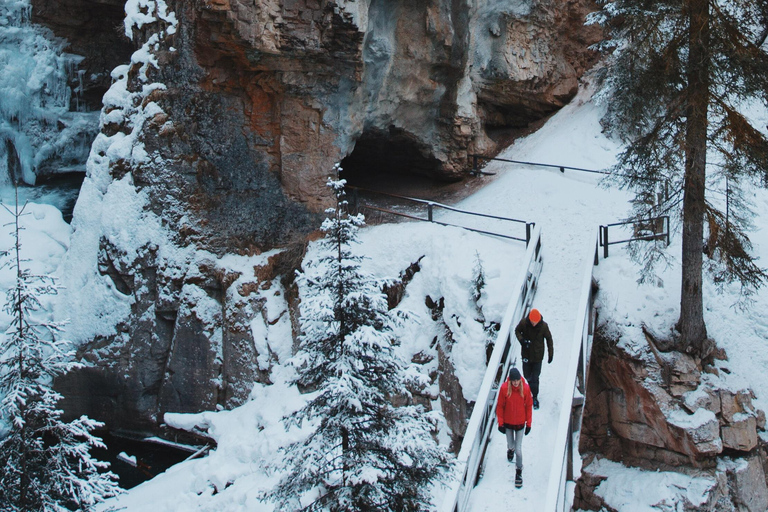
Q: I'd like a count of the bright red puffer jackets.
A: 1